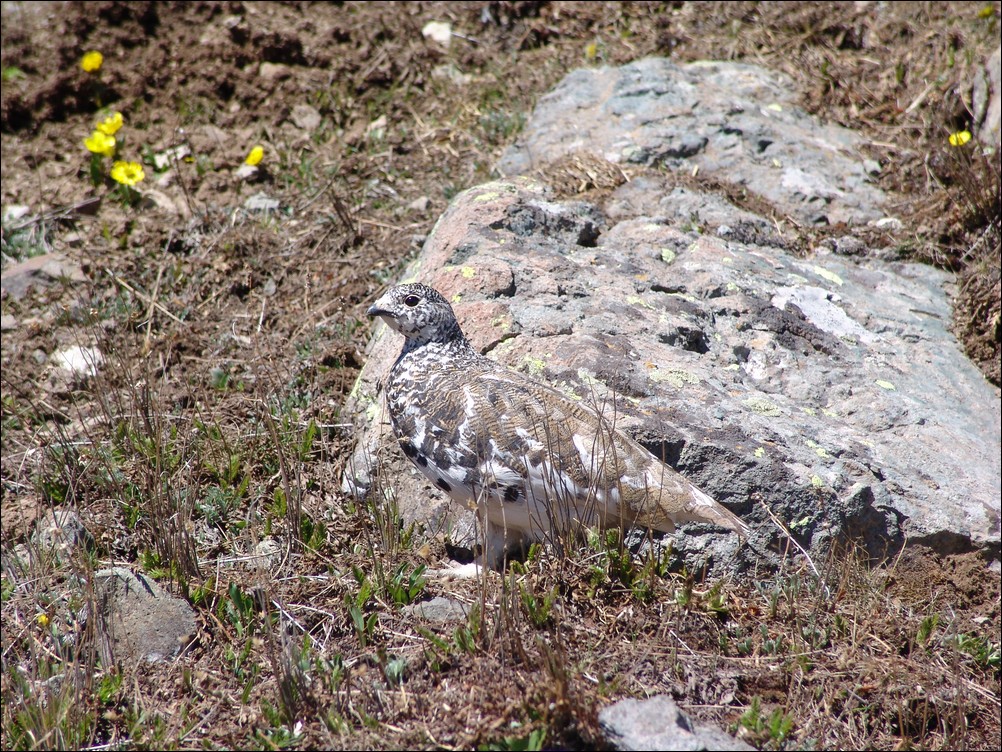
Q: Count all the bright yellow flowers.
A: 6